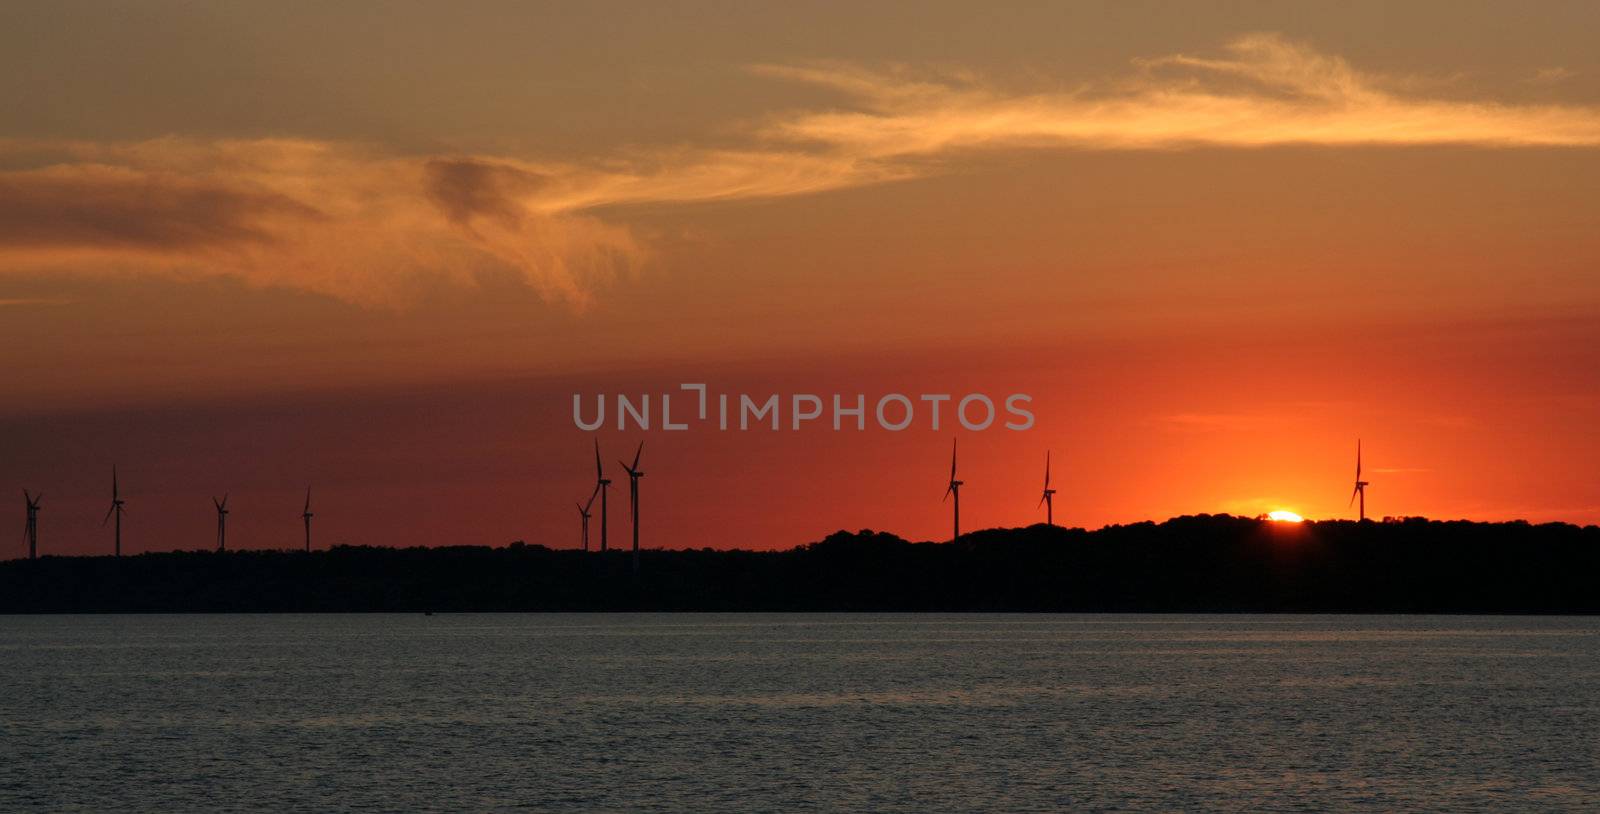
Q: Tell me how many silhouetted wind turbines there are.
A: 10